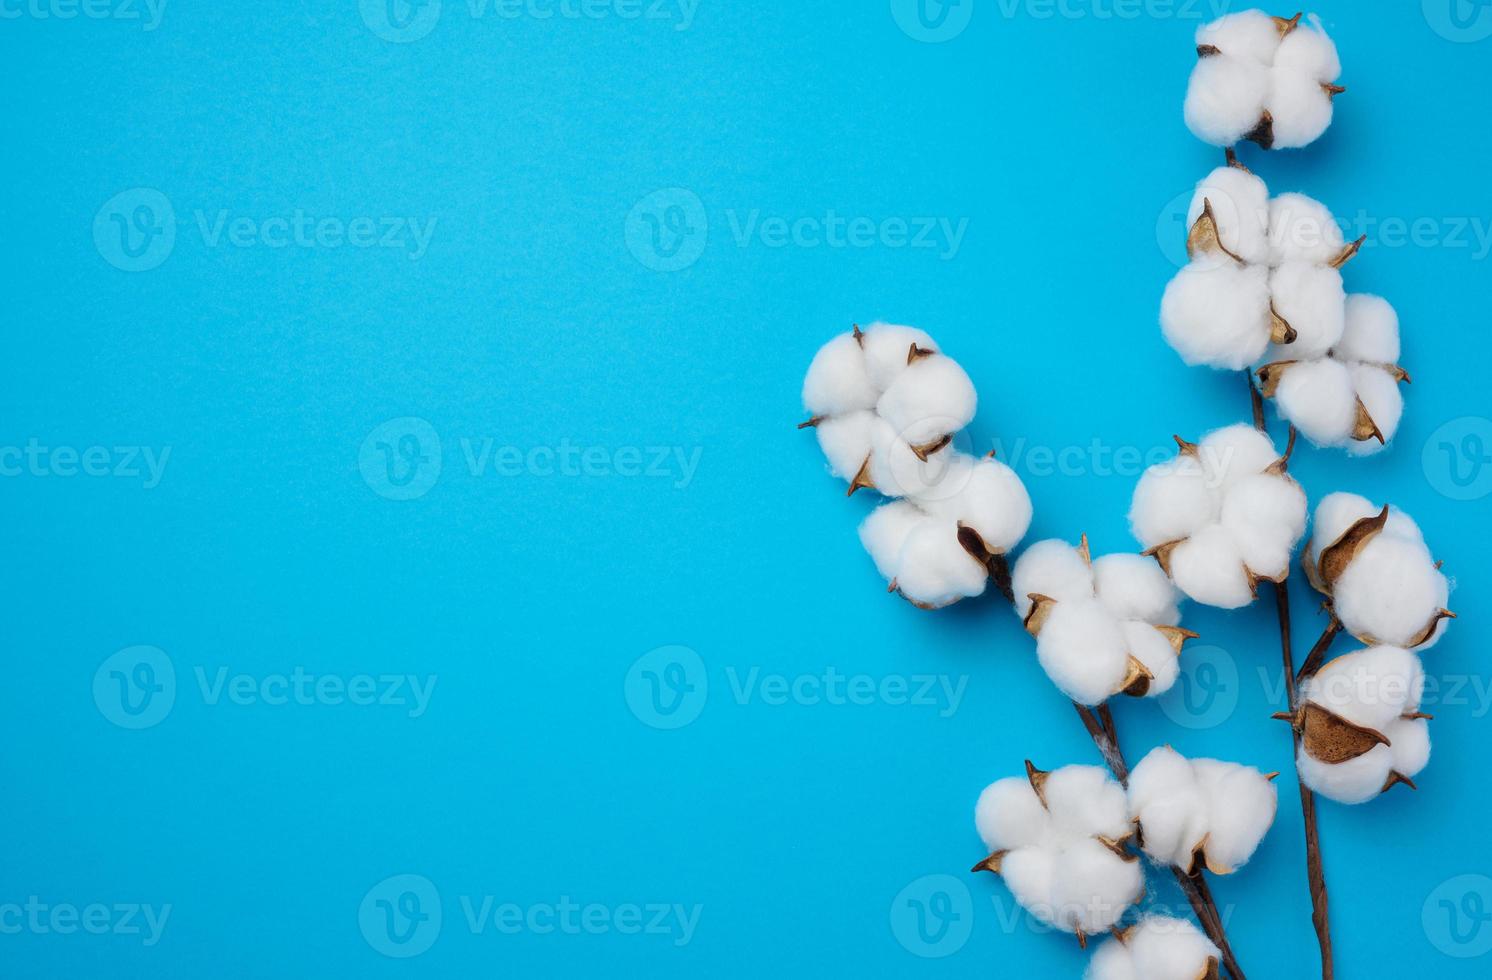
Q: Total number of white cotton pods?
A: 12